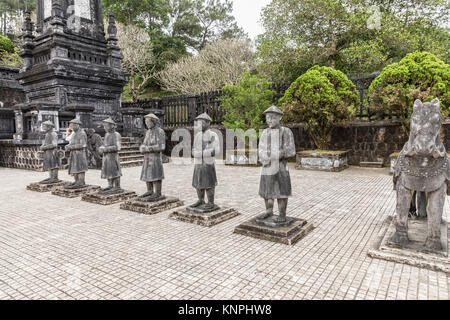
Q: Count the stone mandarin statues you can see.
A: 6